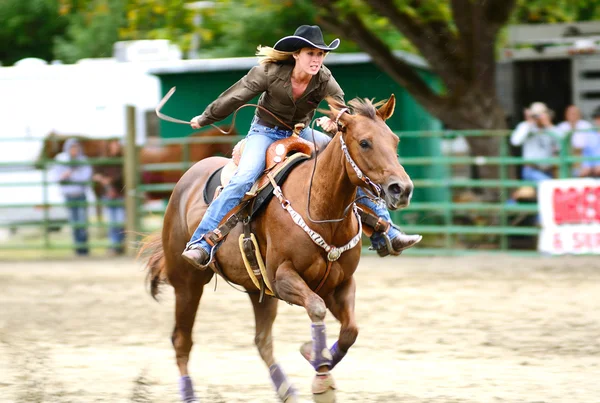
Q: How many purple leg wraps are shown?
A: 4